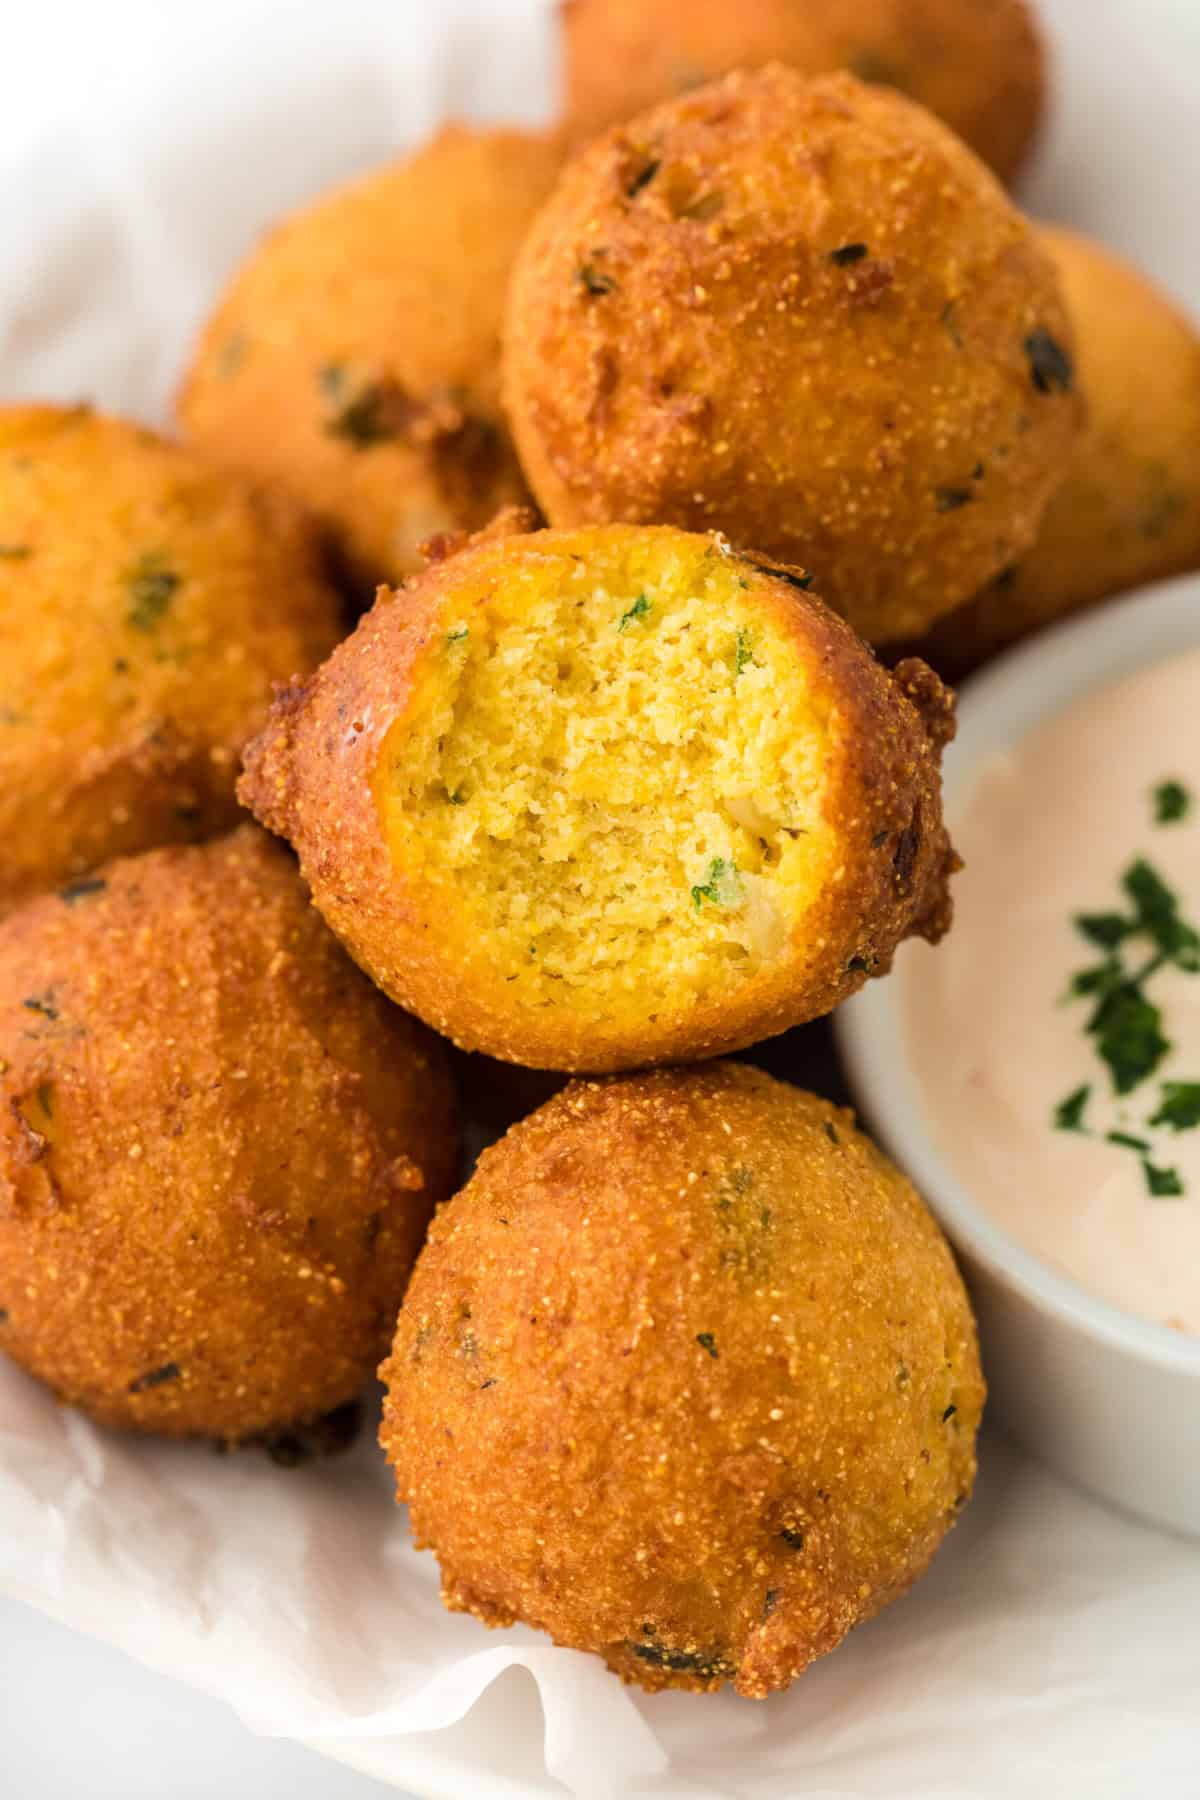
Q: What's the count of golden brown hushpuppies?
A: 8